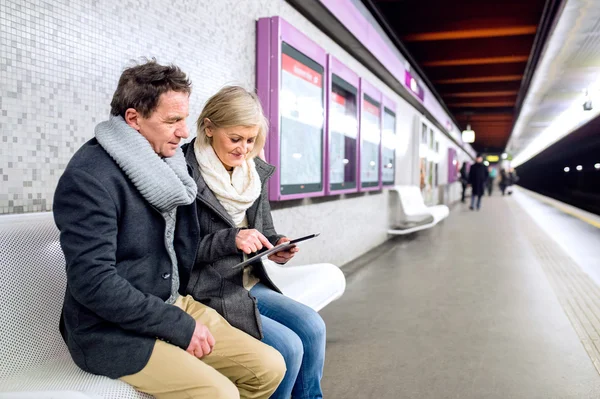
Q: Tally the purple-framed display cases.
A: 4